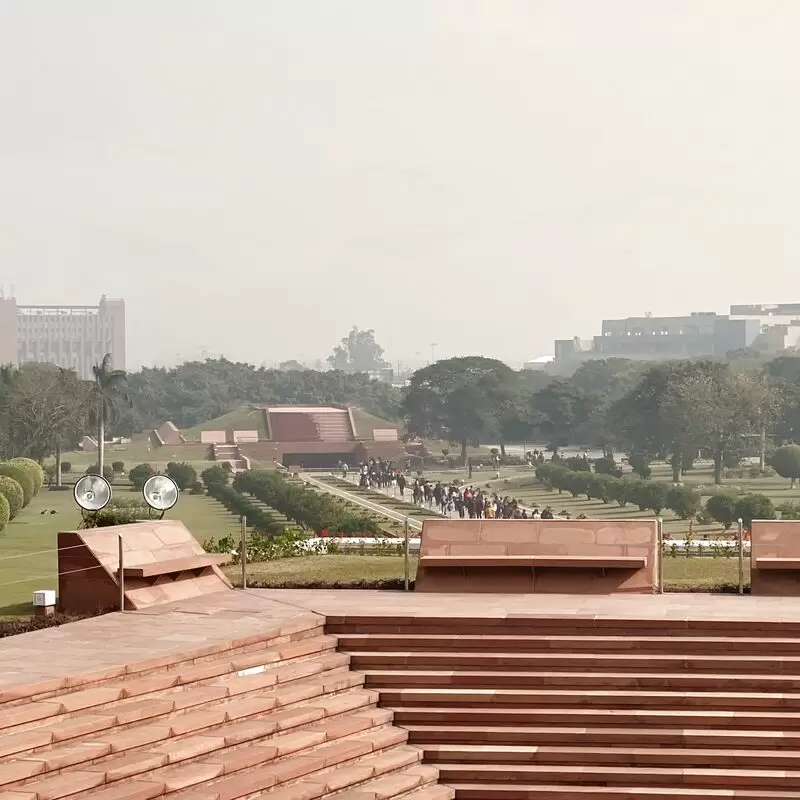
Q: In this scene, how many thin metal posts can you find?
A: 5